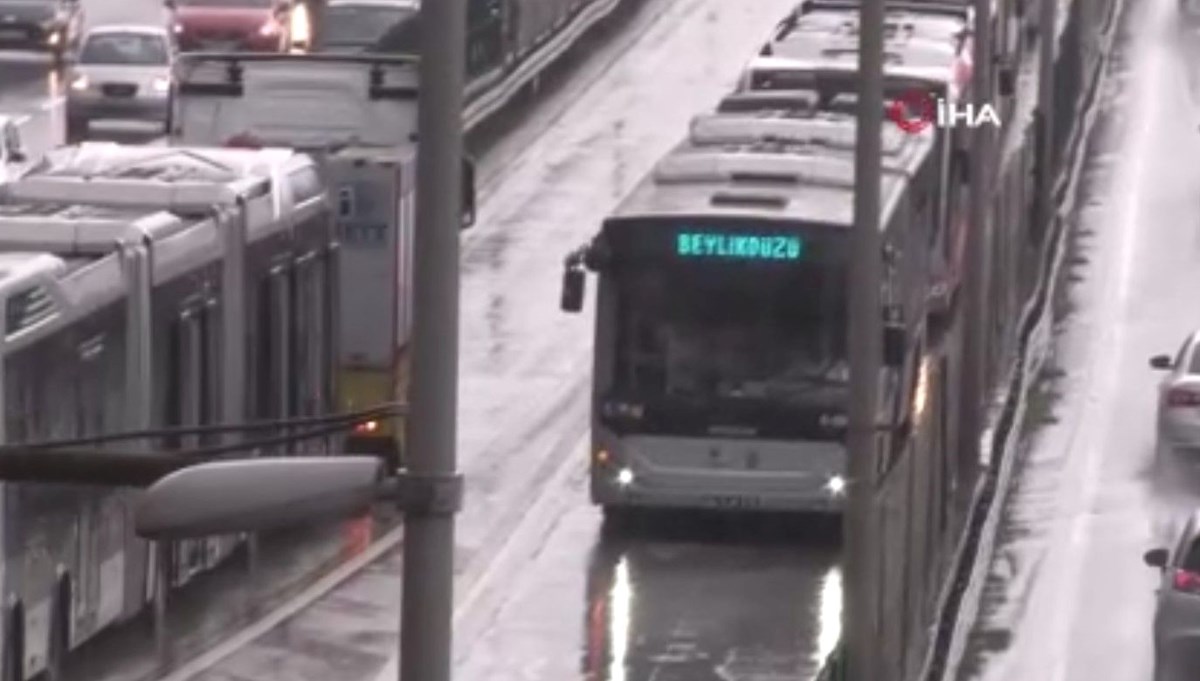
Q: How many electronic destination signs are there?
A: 1